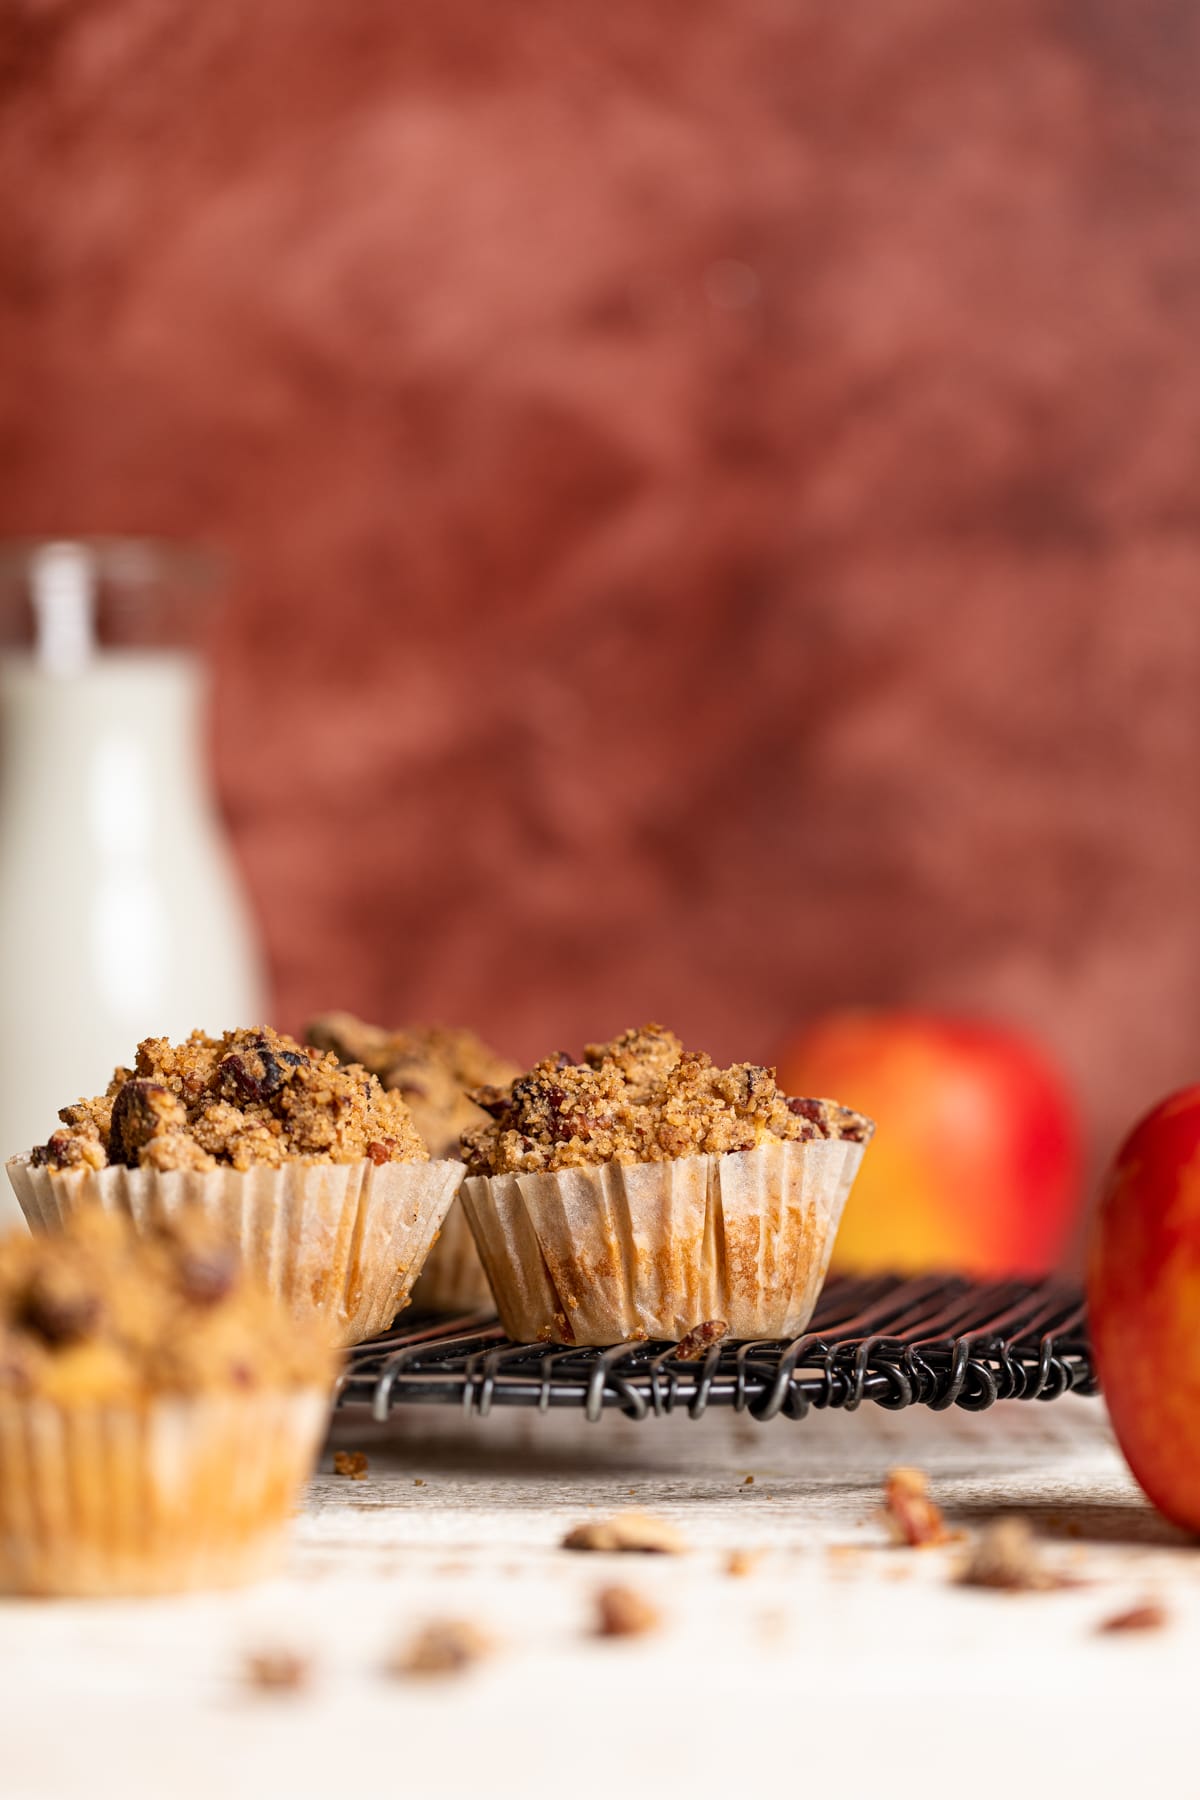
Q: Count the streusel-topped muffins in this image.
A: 4